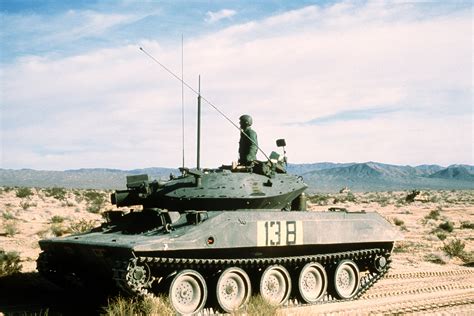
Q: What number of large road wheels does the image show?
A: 5